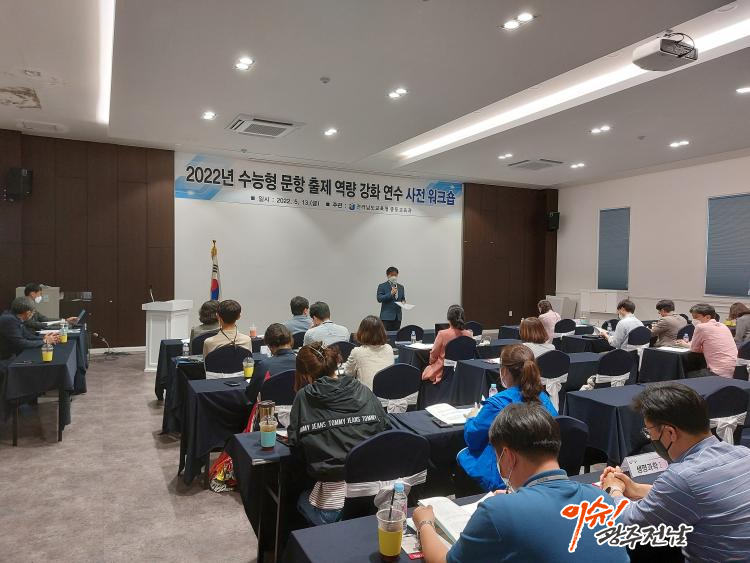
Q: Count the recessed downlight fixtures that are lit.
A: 10